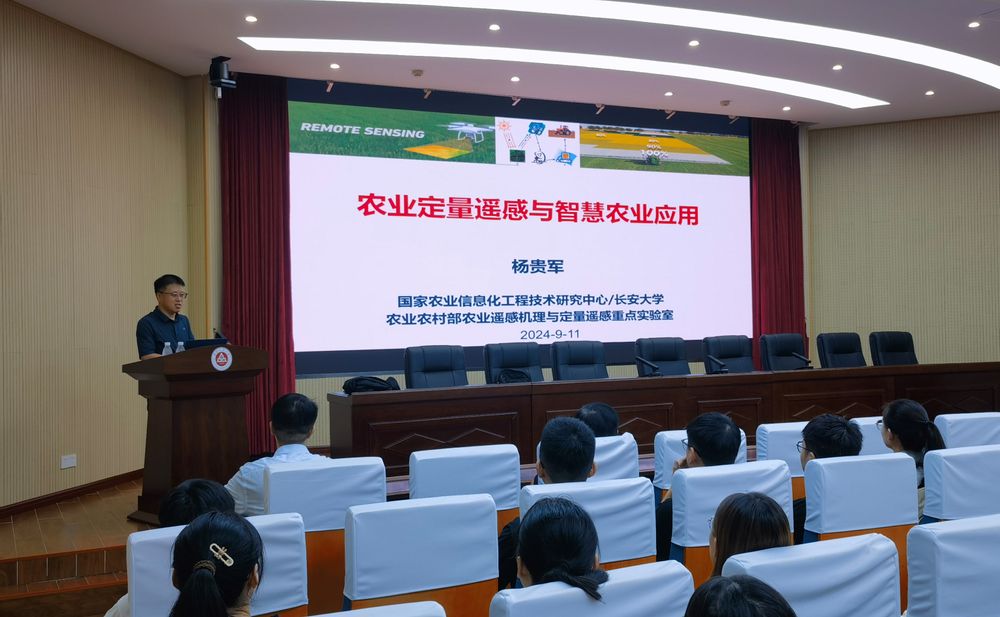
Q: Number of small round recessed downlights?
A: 10